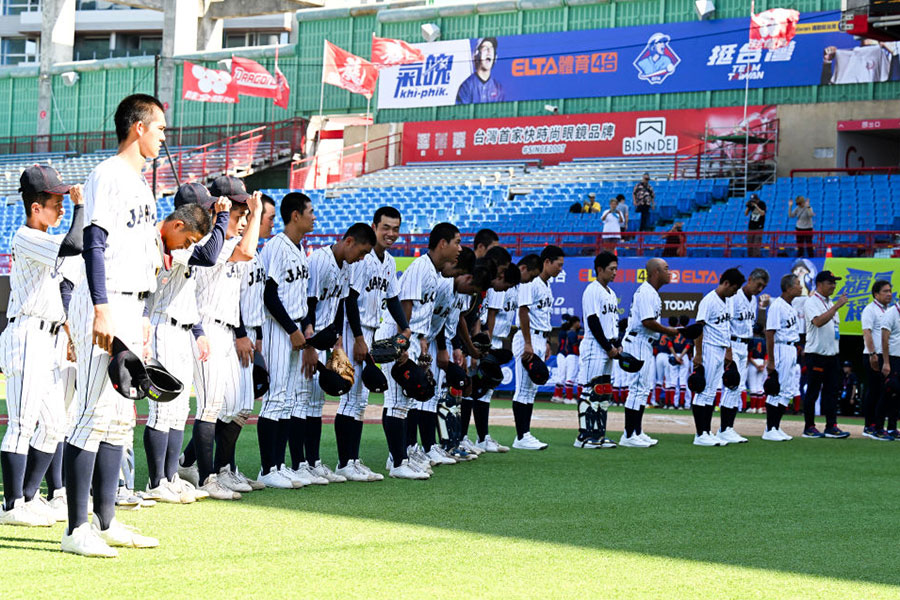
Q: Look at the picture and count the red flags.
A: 6